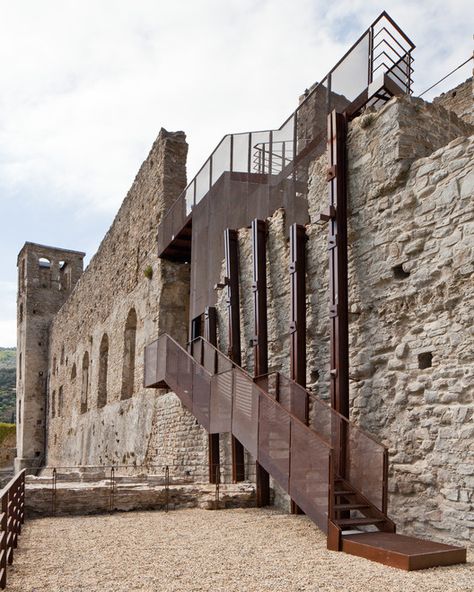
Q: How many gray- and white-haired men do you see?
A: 0